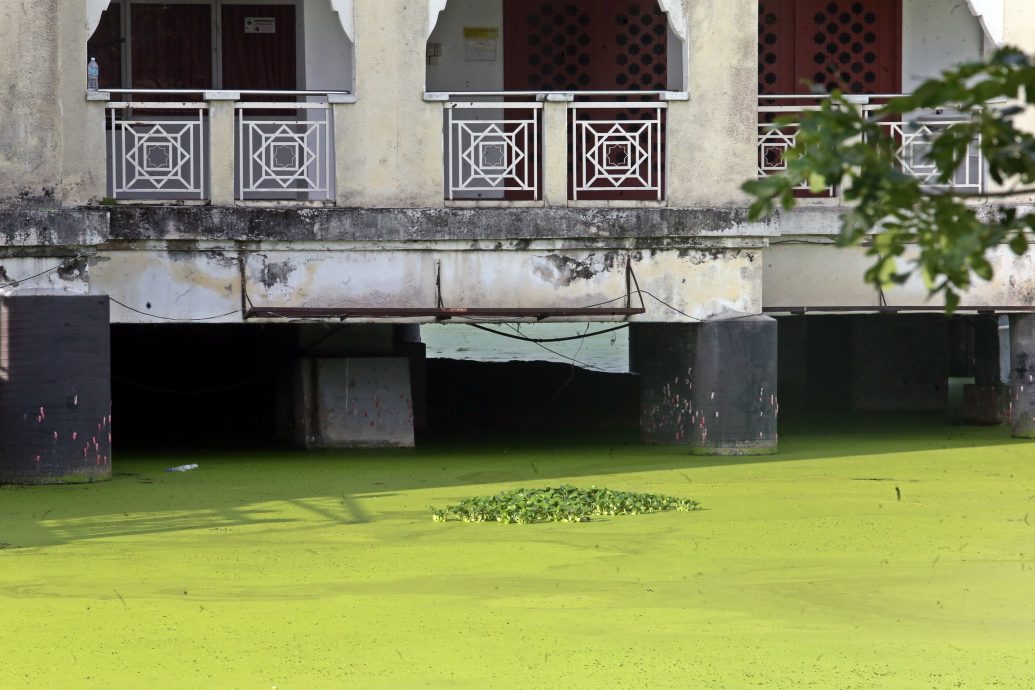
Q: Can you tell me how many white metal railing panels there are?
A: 6